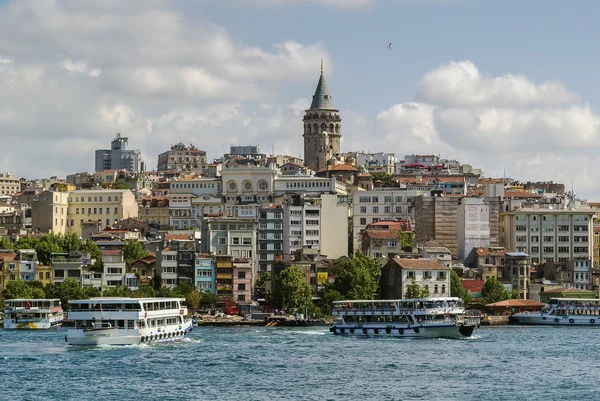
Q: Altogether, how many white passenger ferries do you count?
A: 4